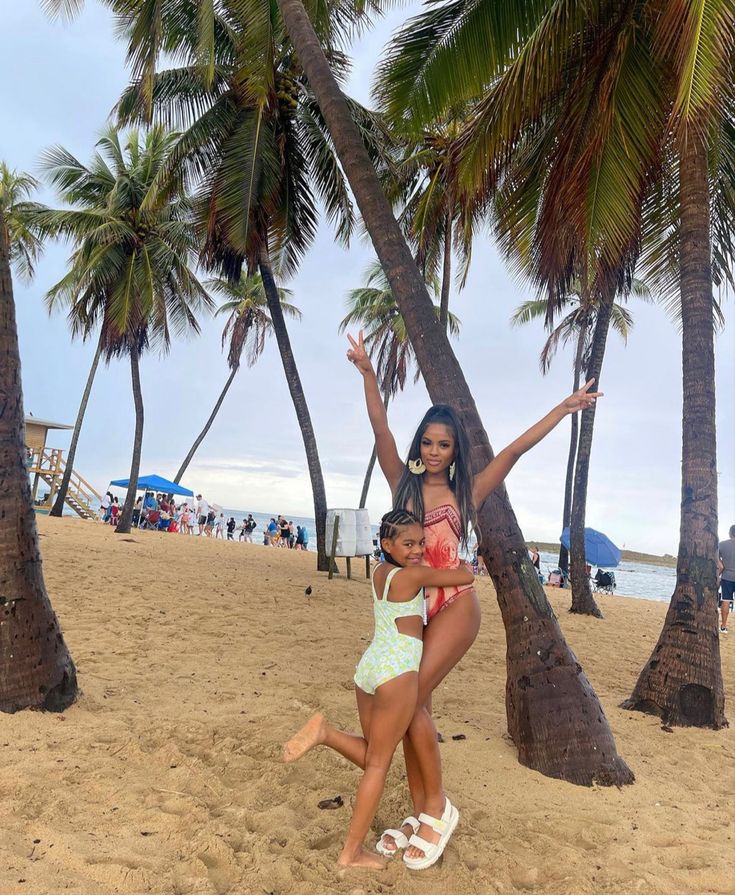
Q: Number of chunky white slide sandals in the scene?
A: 2